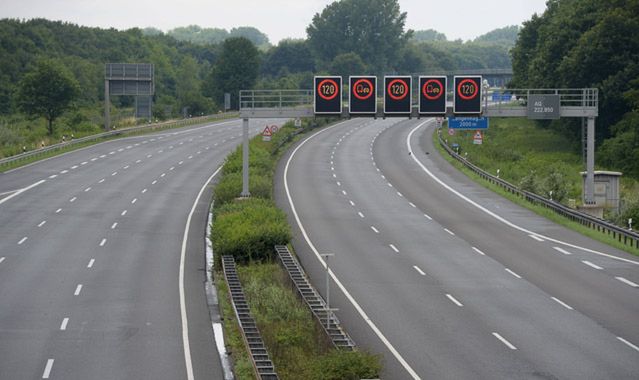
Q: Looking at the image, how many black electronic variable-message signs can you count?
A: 5